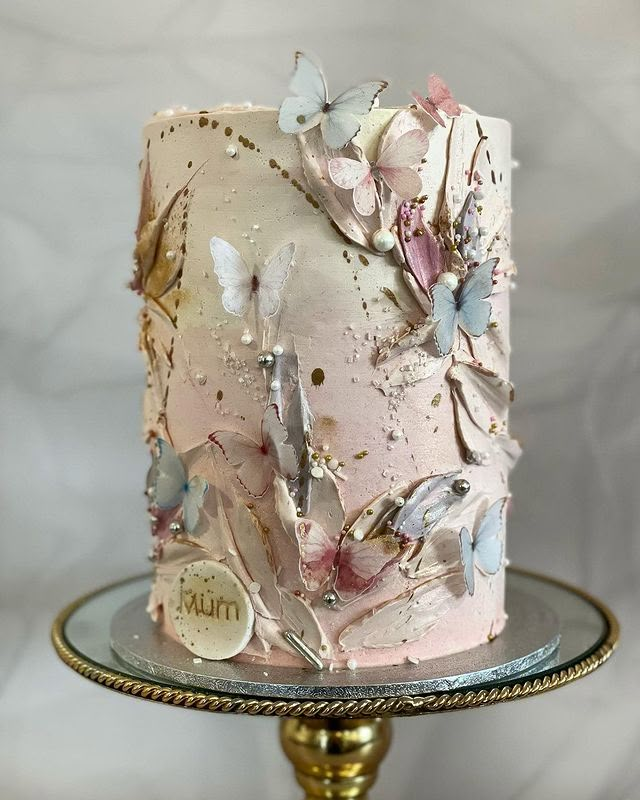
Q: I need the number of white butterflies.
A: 1